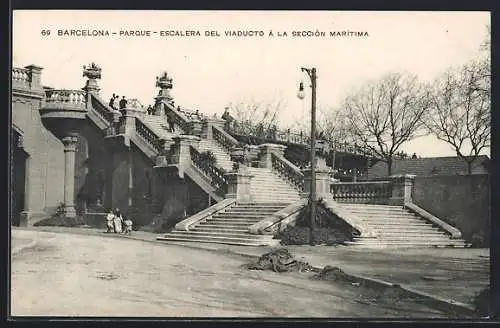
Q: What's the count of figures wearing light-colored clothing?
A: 3